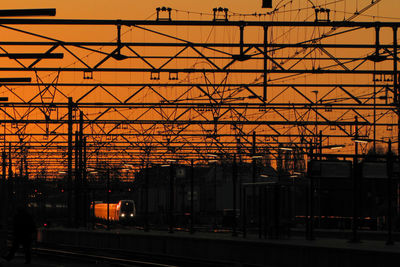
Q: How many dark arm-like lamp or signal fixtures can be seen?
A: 4